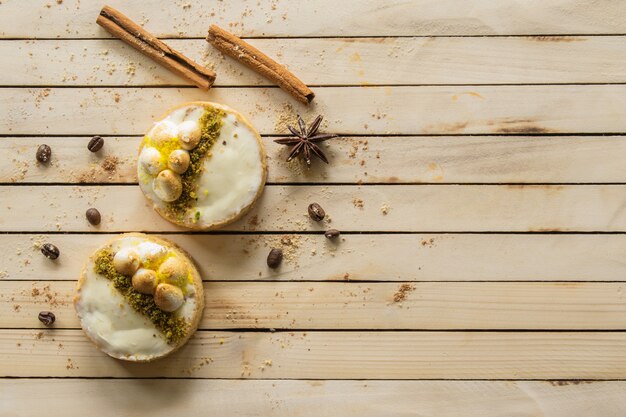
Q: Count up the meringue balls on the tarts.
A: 10